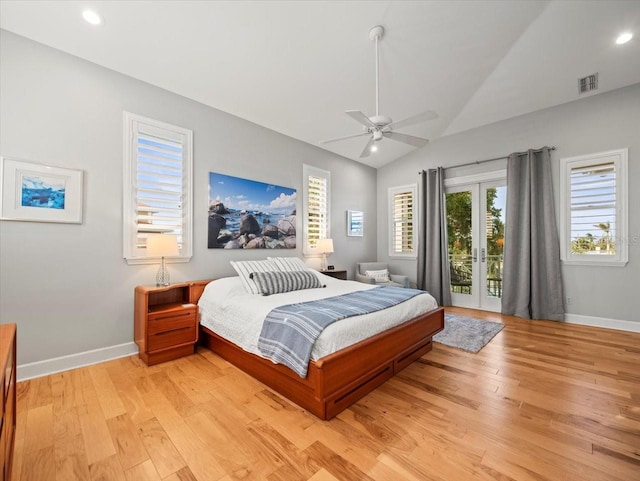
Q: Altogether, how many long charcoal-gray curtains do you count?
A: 2